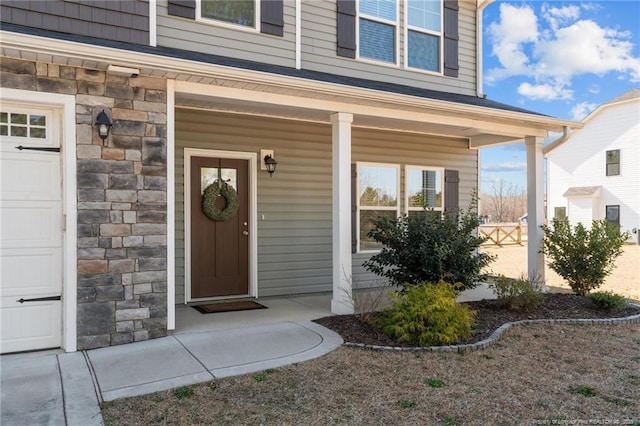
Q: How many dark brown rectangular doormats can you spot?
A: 1